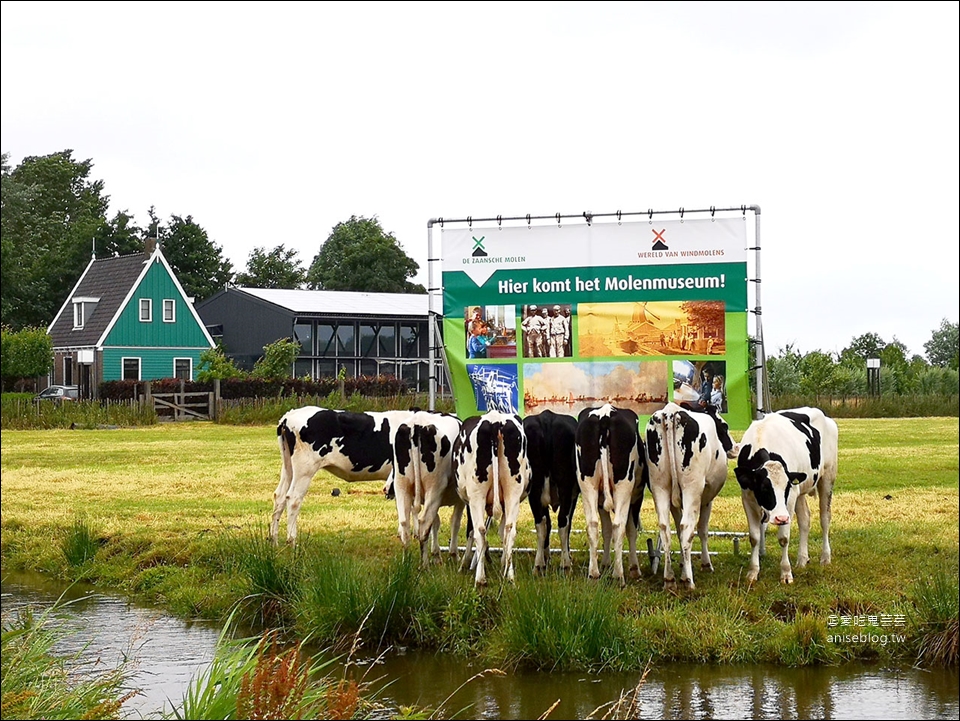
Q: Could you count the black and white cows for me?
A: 7